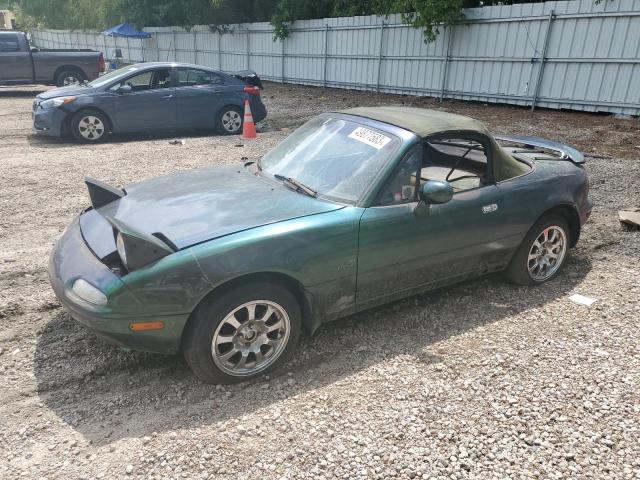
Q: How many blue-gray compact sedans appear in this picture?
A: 1